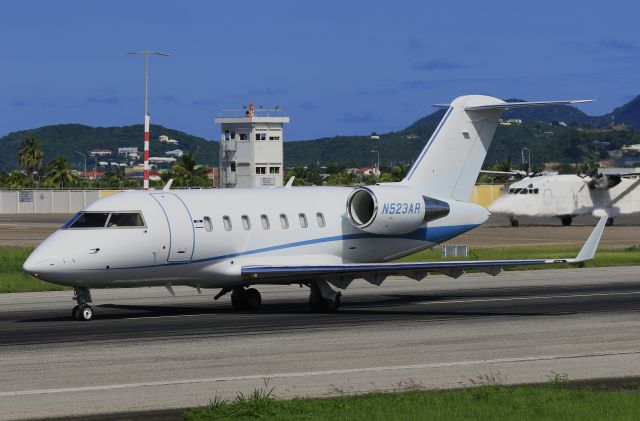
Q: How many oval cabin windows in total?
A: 7